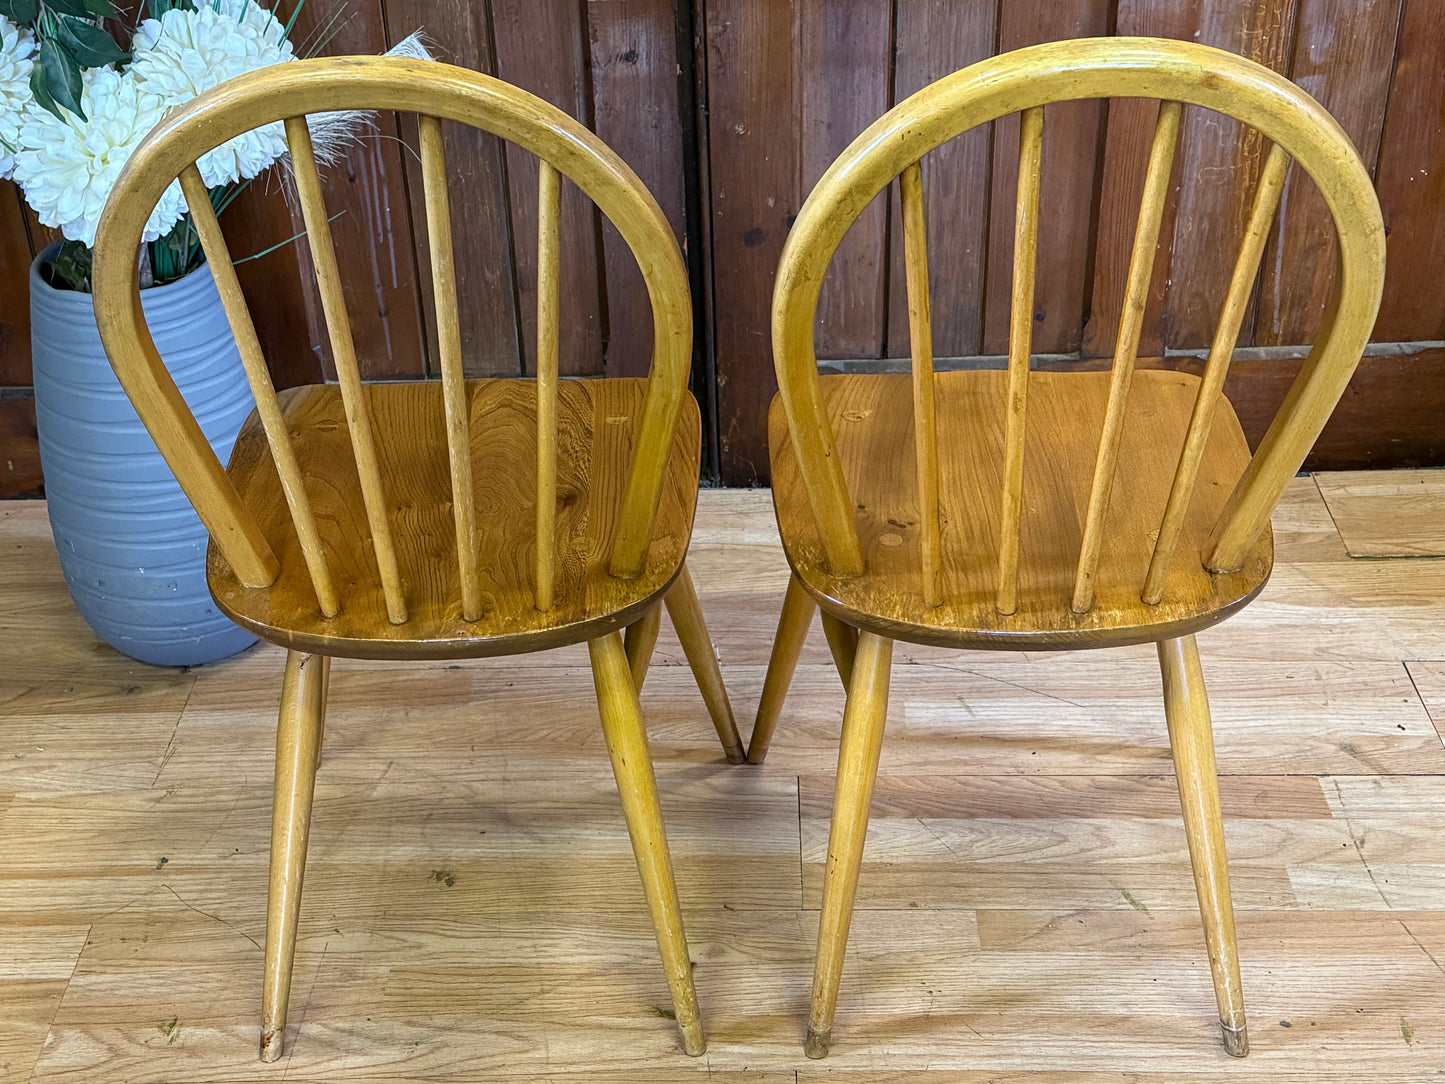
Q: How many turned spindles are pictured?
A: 8